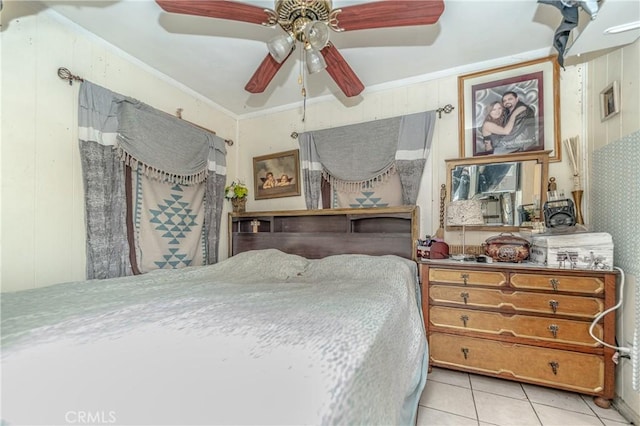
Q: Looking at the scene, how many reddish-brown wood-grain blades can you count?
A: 4